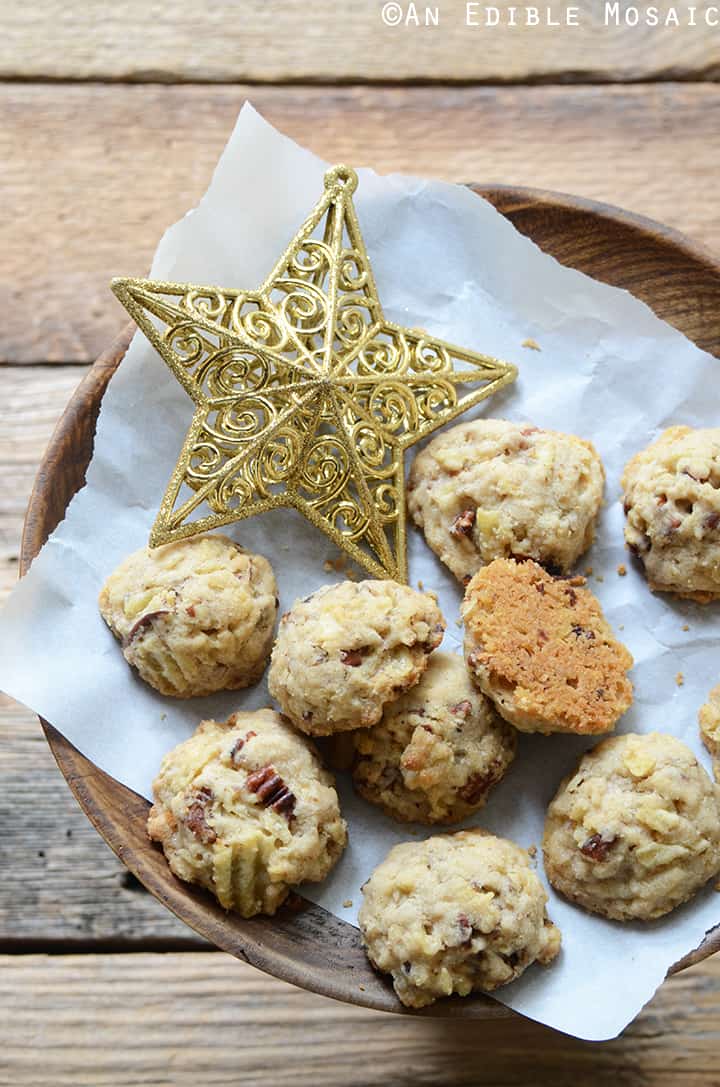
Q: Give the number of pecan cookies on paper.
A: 10